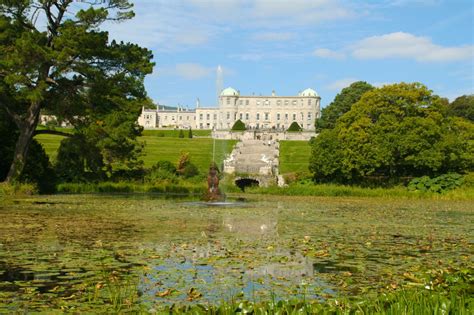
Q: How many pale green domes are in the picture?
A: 2